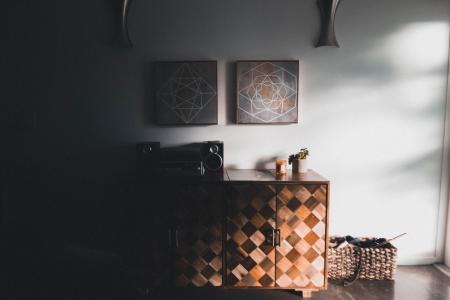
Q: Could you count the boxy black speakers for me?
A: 2